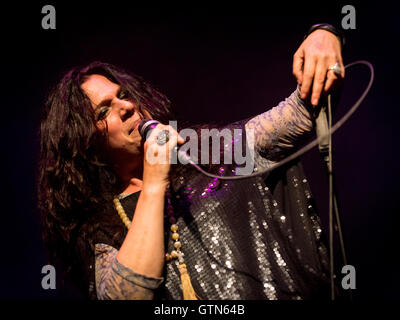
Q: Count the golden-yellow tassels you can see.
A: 1